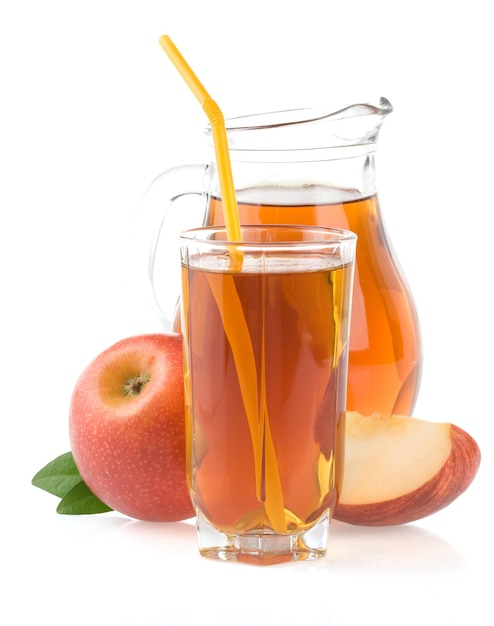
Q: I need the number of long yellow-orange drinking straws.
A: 1